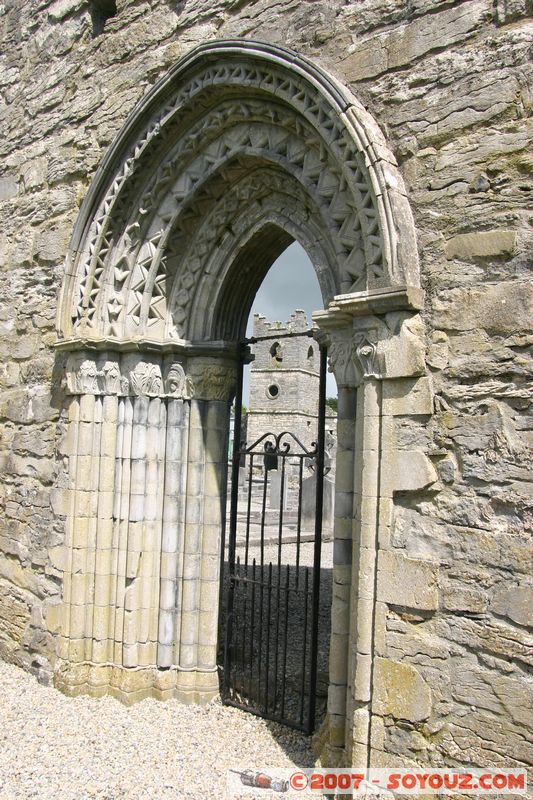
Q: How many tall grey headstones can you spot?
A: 2